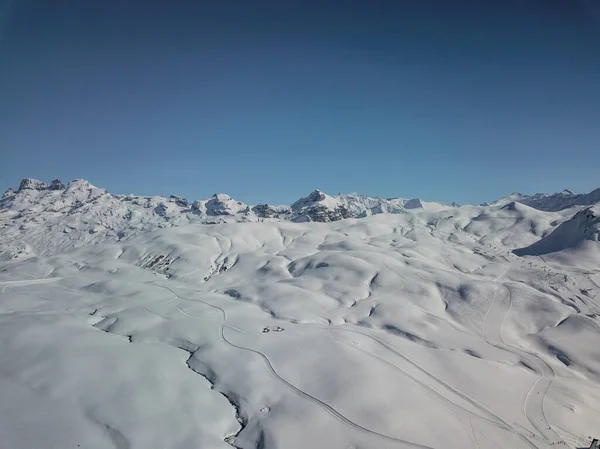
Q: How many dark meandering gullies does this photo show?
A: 1